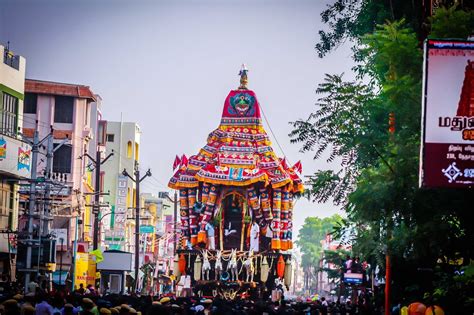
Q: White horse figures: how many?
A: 4